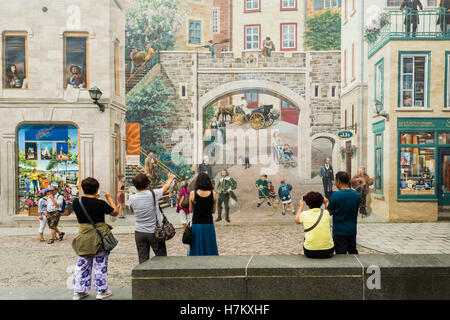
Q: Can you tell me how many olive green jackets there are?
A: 1